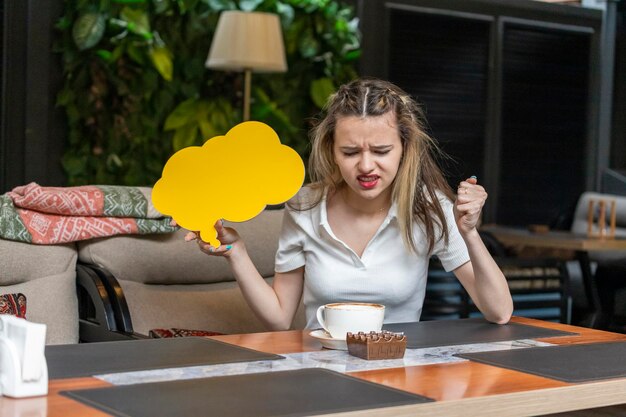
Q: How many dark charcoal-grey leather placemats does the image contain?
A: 4